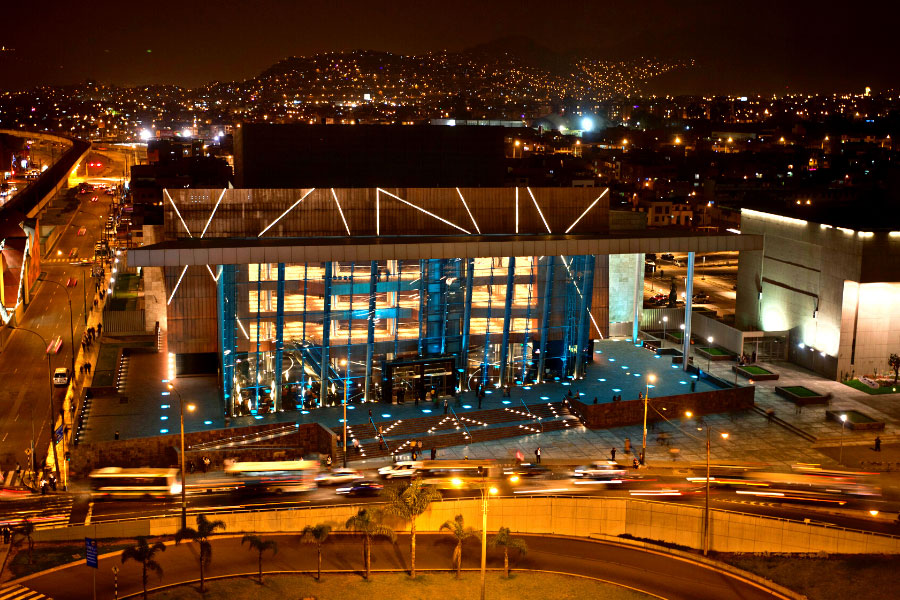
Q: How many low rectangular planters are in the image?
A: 5